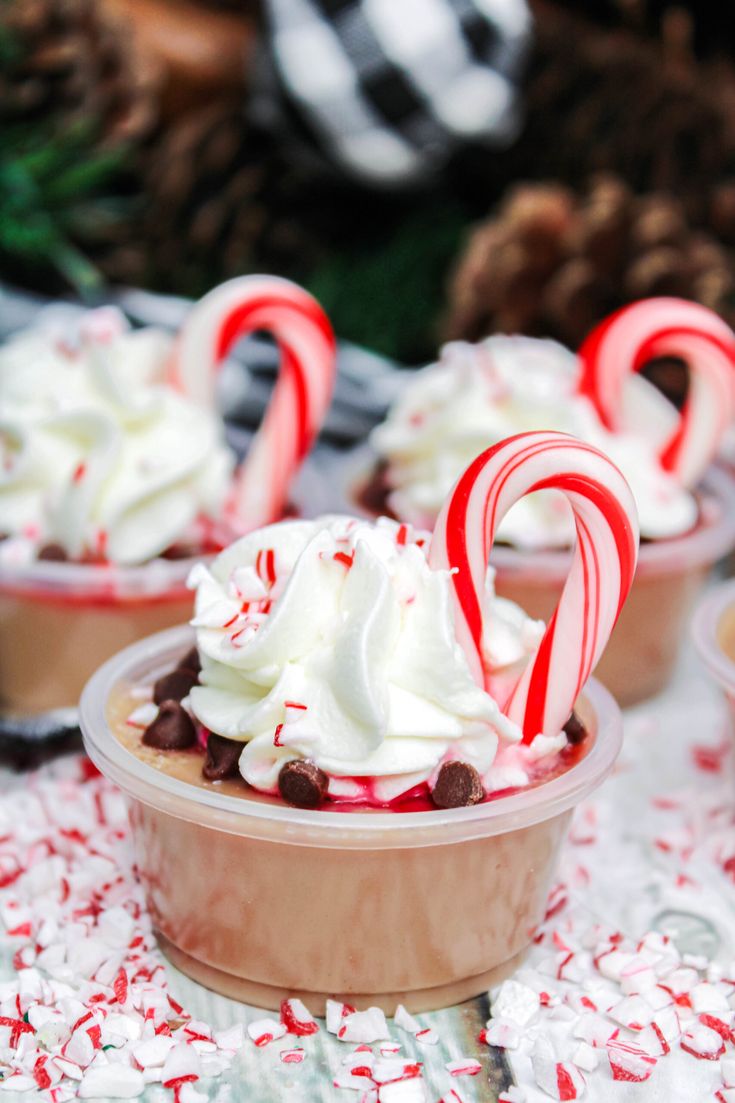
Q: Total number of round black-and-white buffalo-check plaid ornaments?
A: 1